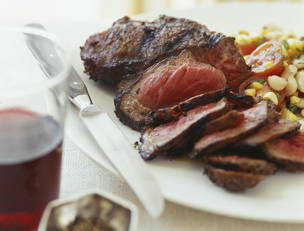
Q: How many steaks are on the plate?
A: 2